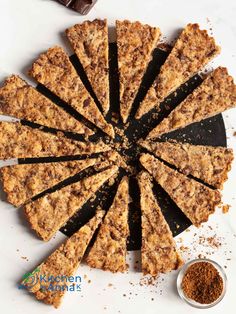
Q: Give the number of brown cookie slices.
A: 14